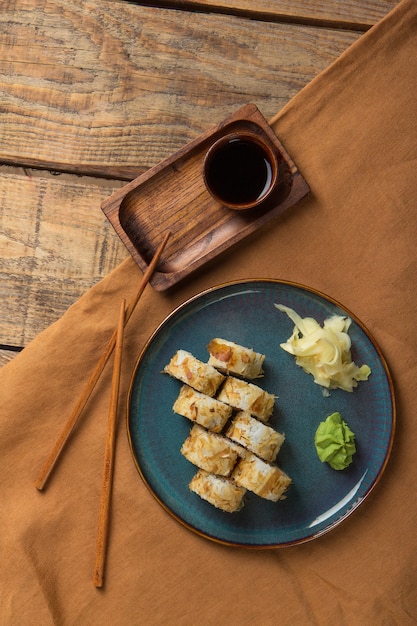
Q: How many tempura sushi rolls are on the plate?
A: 8